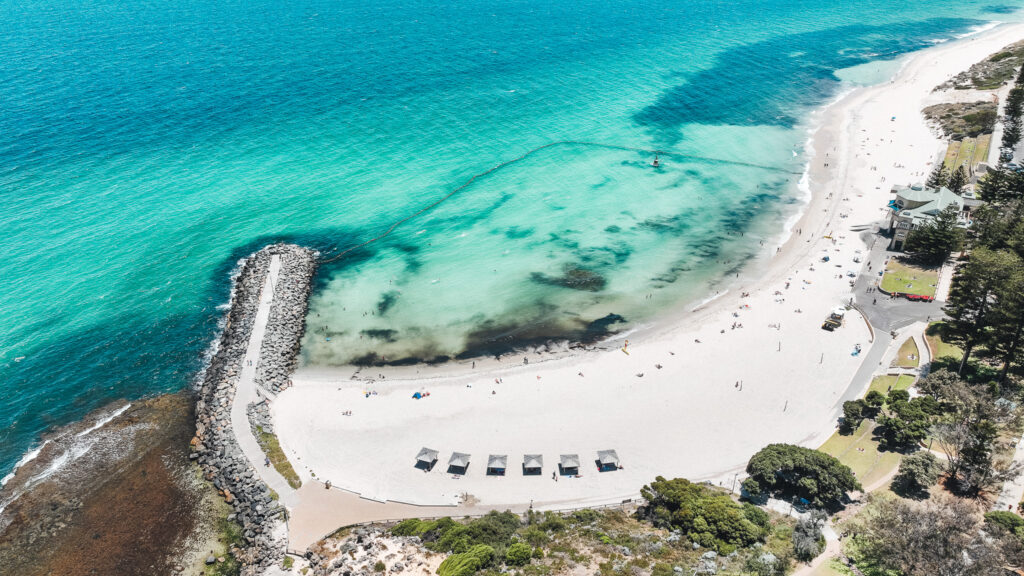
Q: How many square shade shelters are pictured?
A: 6